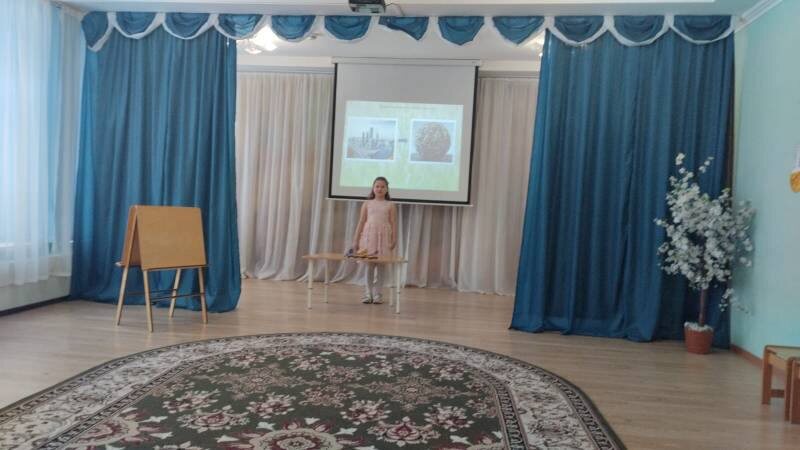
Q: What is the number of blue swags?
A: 12